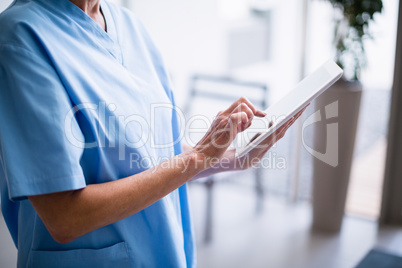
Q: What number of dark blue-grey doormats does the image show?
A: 1